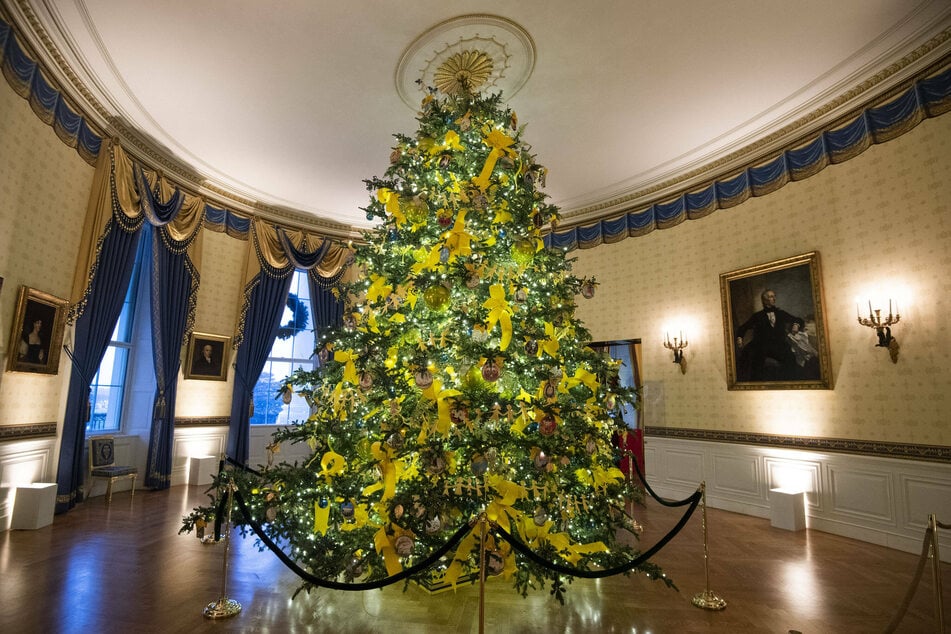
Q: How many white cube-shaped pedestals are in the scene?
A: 3